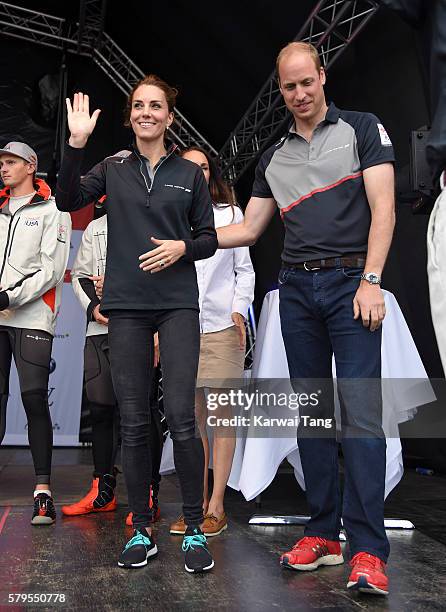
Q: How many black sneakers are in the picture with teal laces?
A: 2